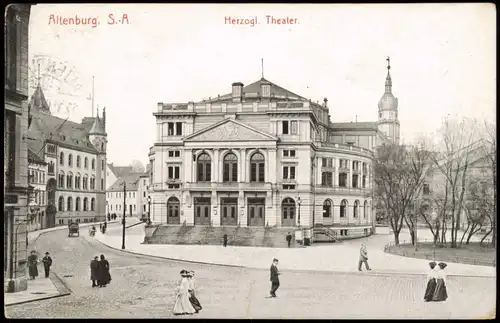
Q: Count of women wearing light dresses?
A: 1